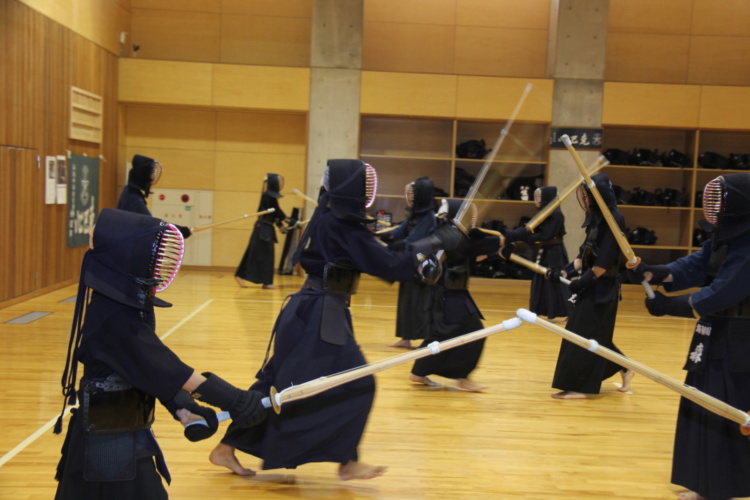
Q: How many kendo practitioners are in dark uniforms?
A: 9